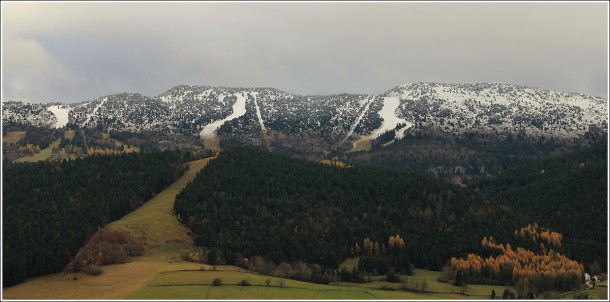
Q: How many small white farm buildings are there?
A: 2